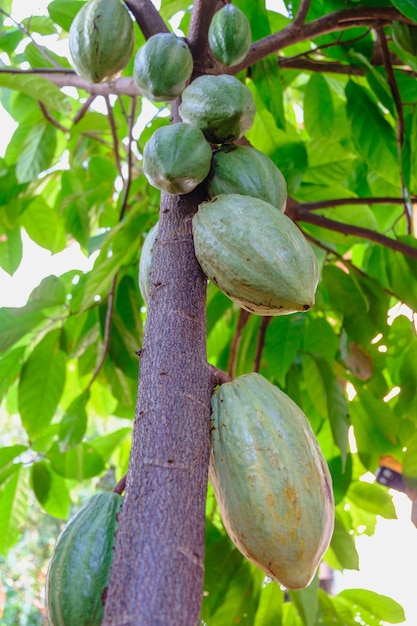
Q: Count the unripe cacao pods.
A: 10